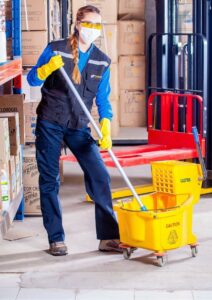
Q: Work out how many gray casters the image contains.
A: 3